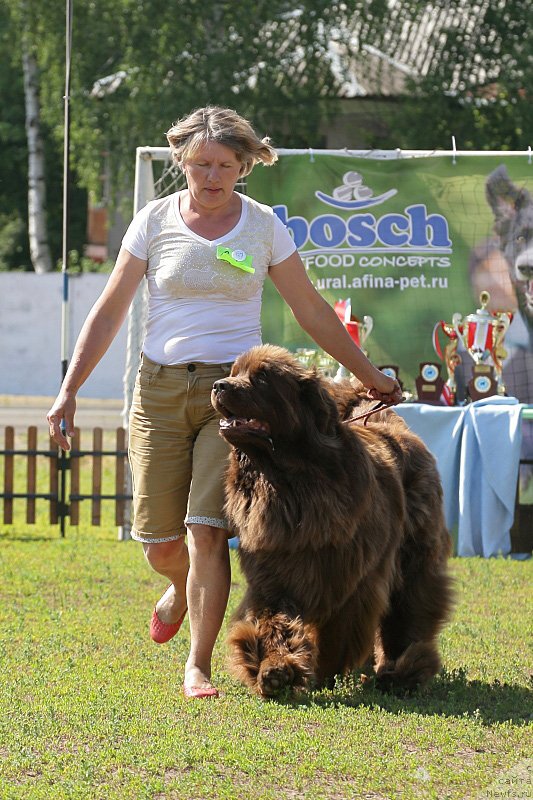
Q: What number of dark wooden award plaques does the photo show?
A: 3